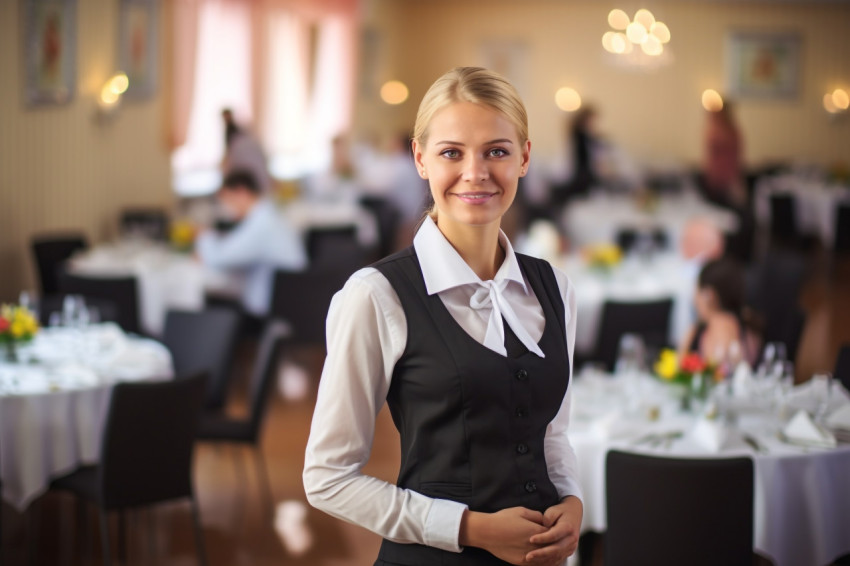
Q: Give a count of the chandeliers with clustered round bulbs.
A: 1